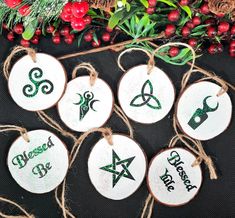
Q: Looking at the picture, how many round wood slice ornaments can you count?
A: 7